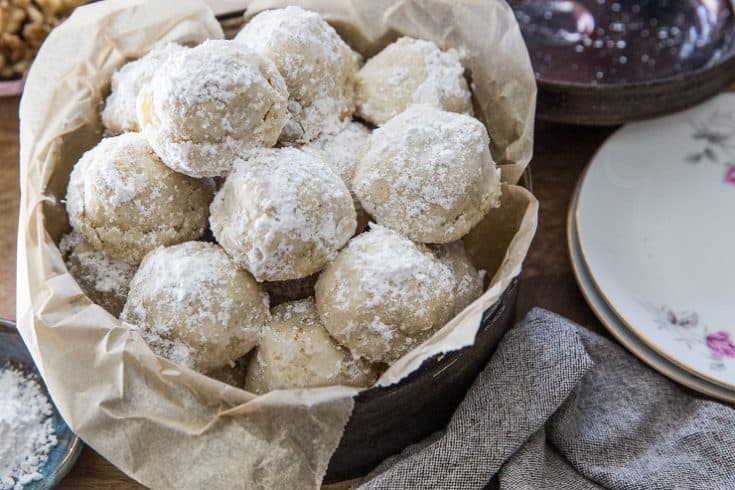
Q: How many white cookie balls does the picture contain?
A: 13